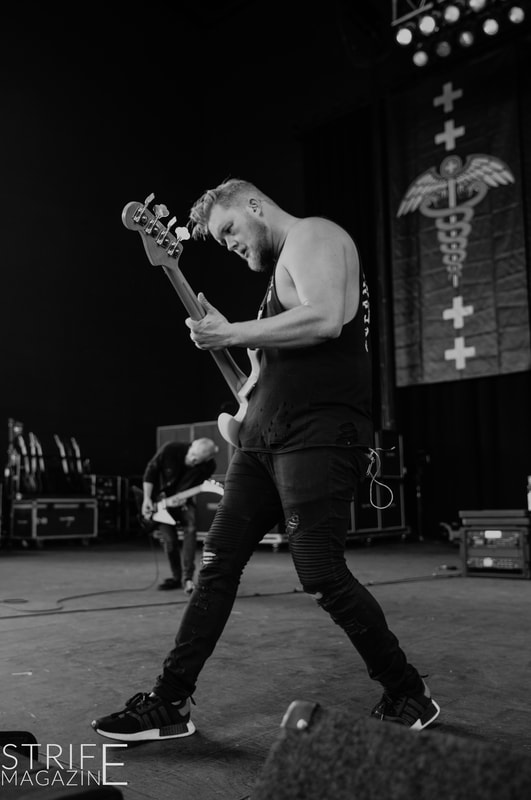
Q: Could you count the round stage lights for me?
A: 9